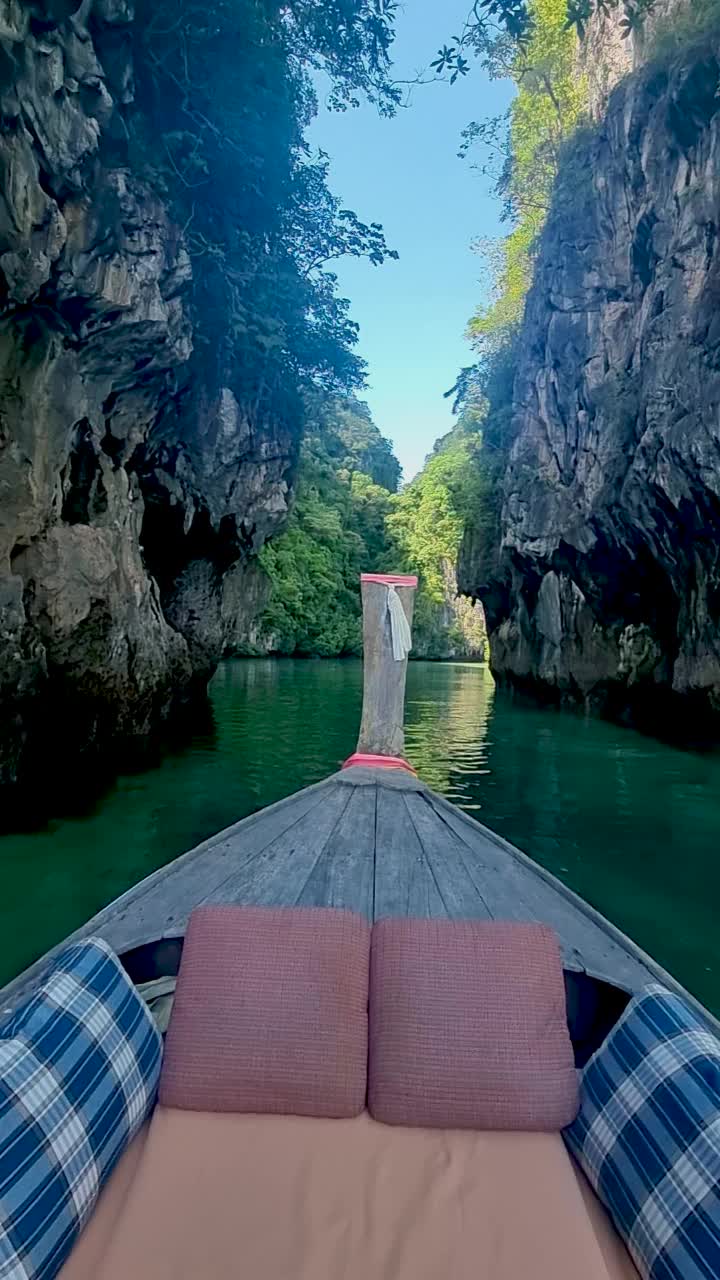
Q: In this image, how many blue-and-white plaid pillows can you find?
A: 2